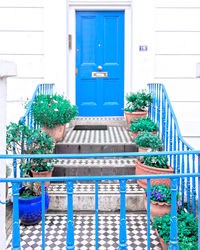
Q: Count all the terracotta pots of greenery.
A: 8